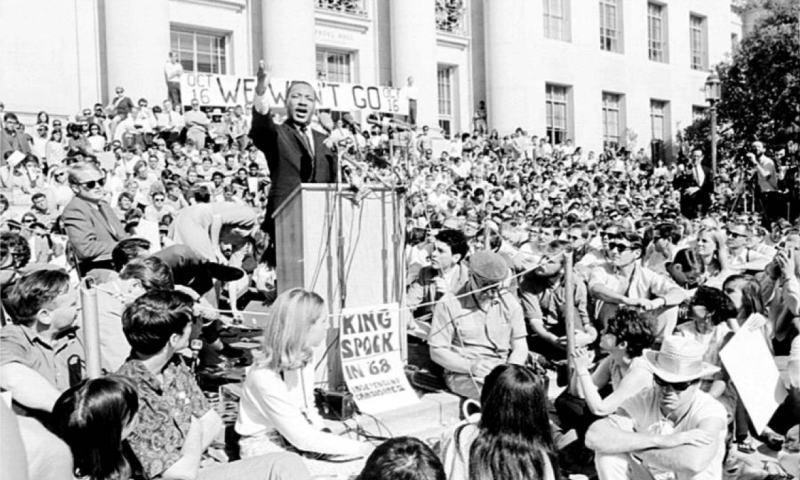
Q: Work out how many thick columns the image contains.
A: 4